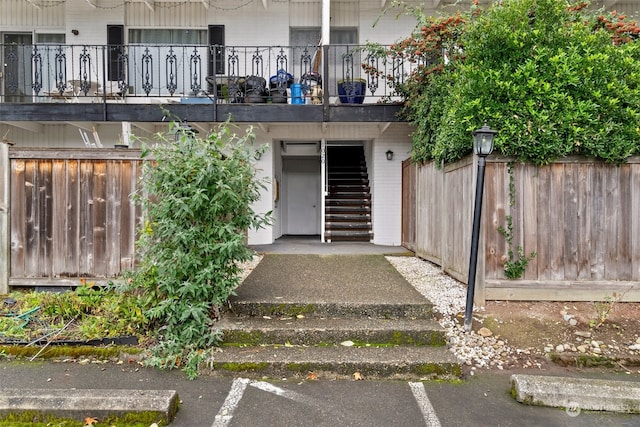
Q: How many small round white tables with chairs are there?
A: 1